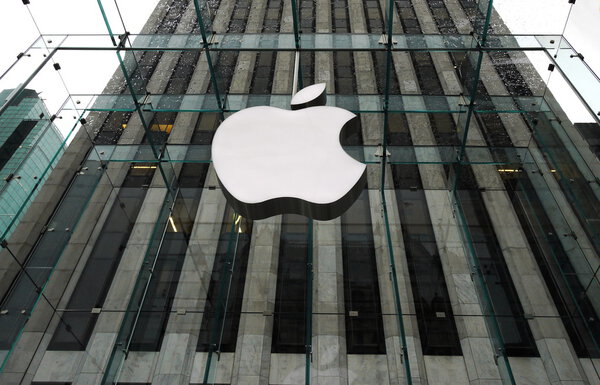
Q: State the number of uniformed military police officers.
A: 0